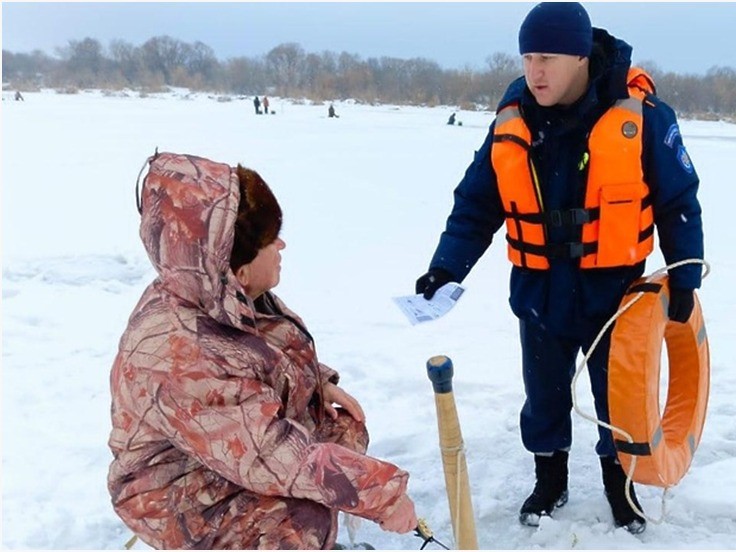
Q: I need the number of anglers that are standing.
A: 2